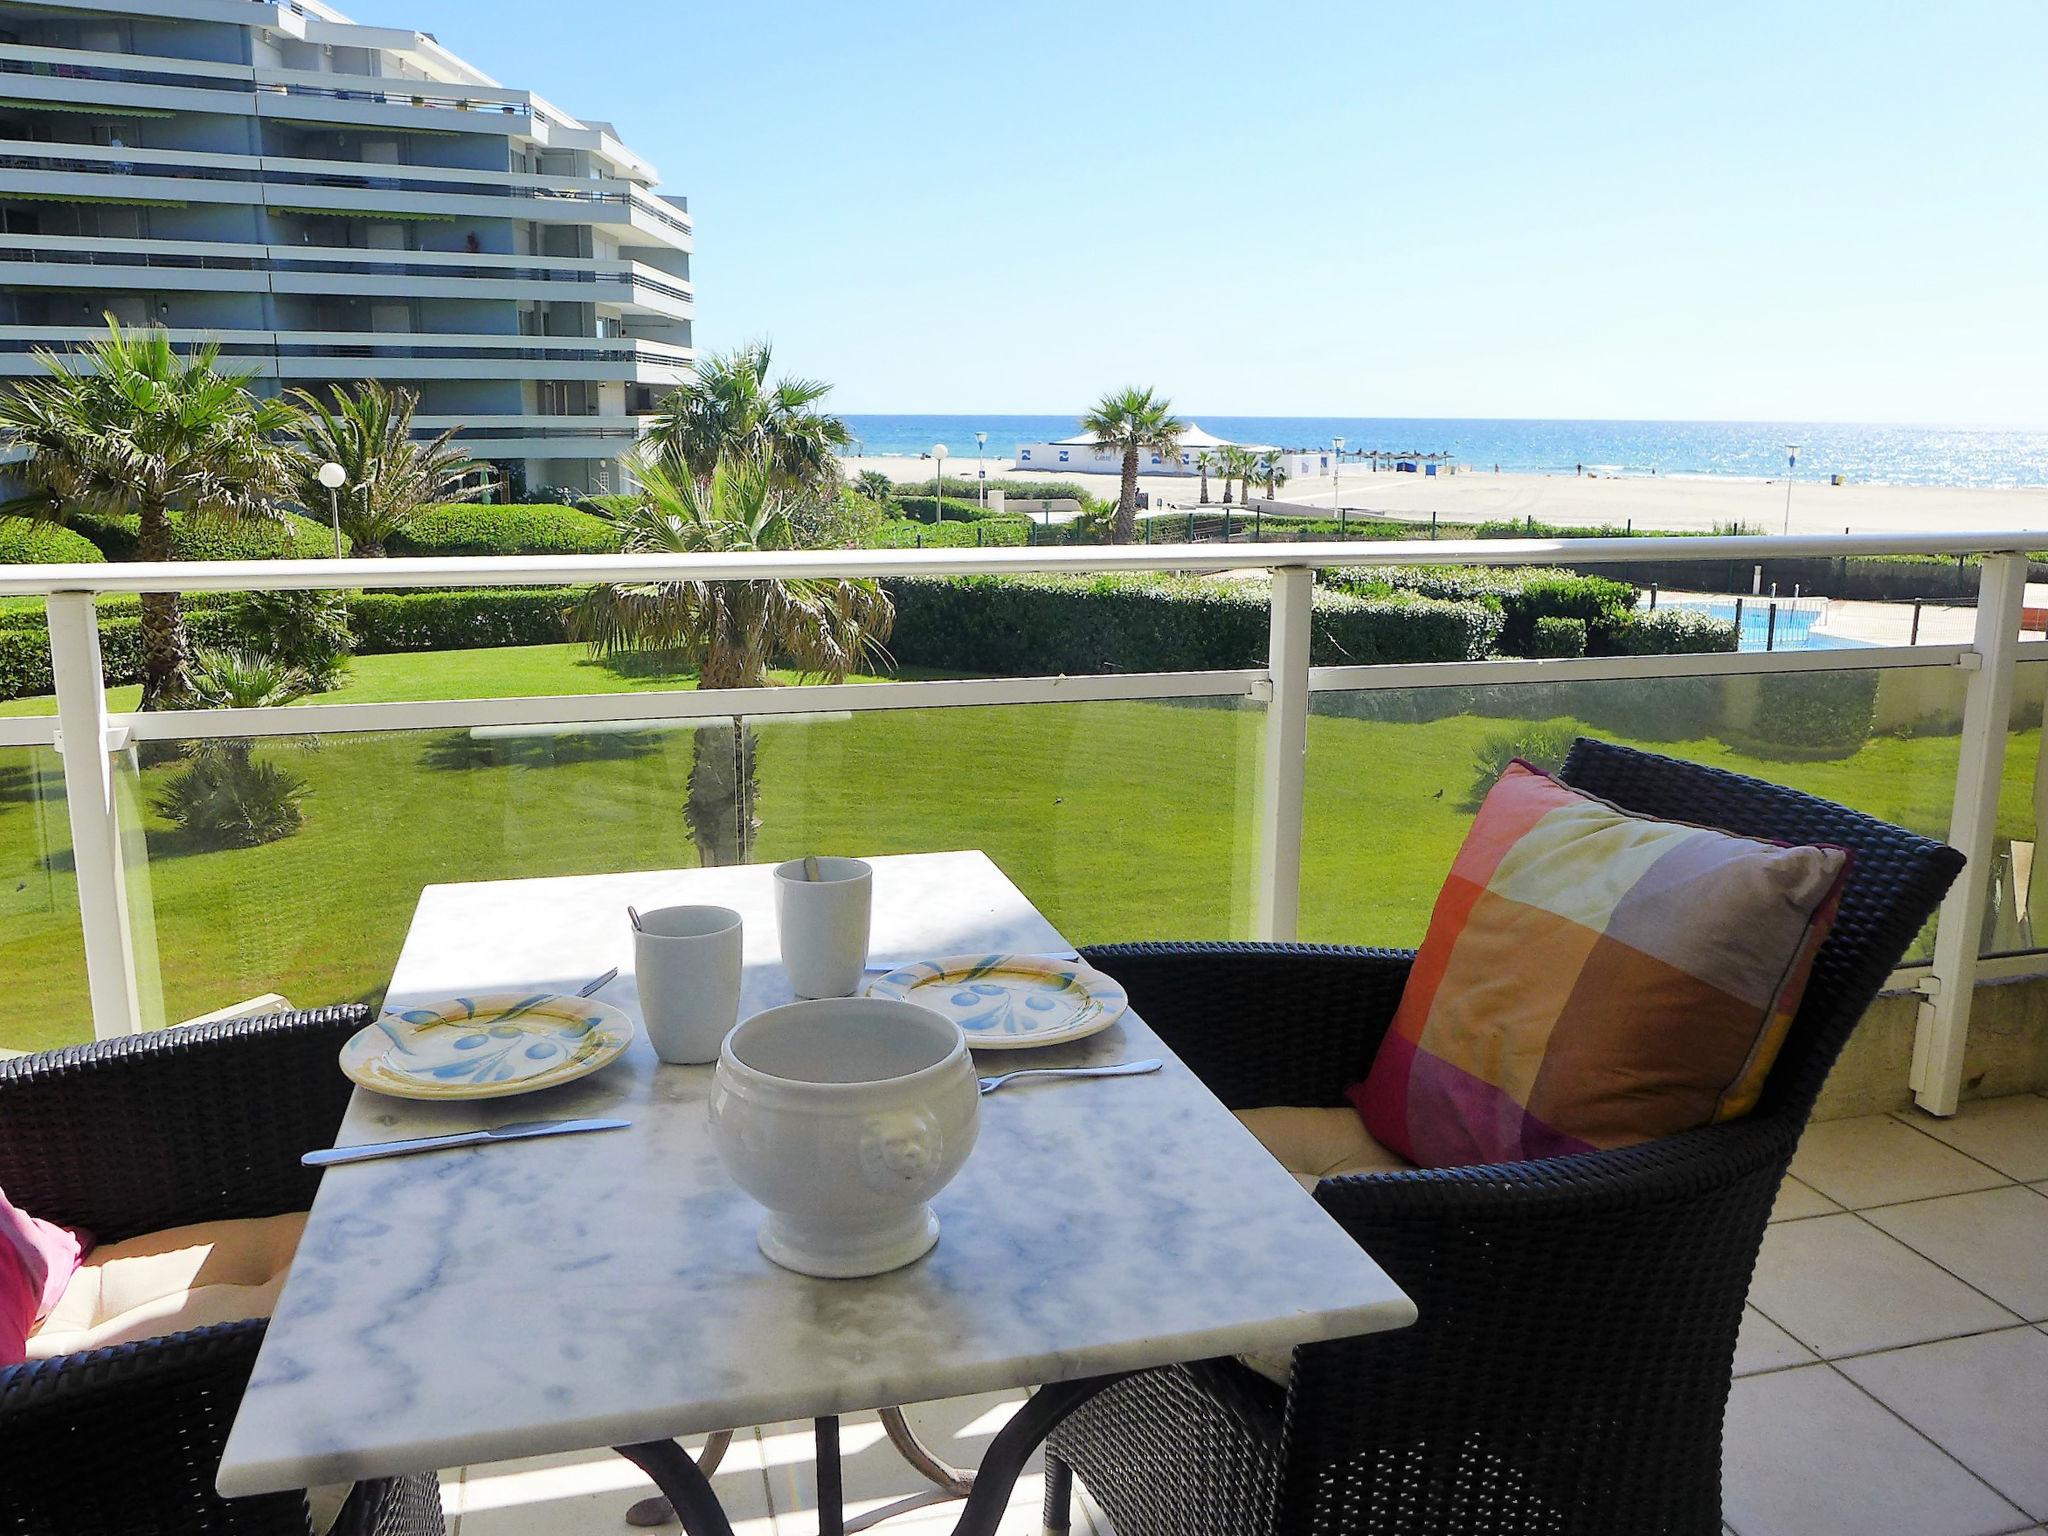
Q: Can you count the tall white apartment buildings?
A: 1